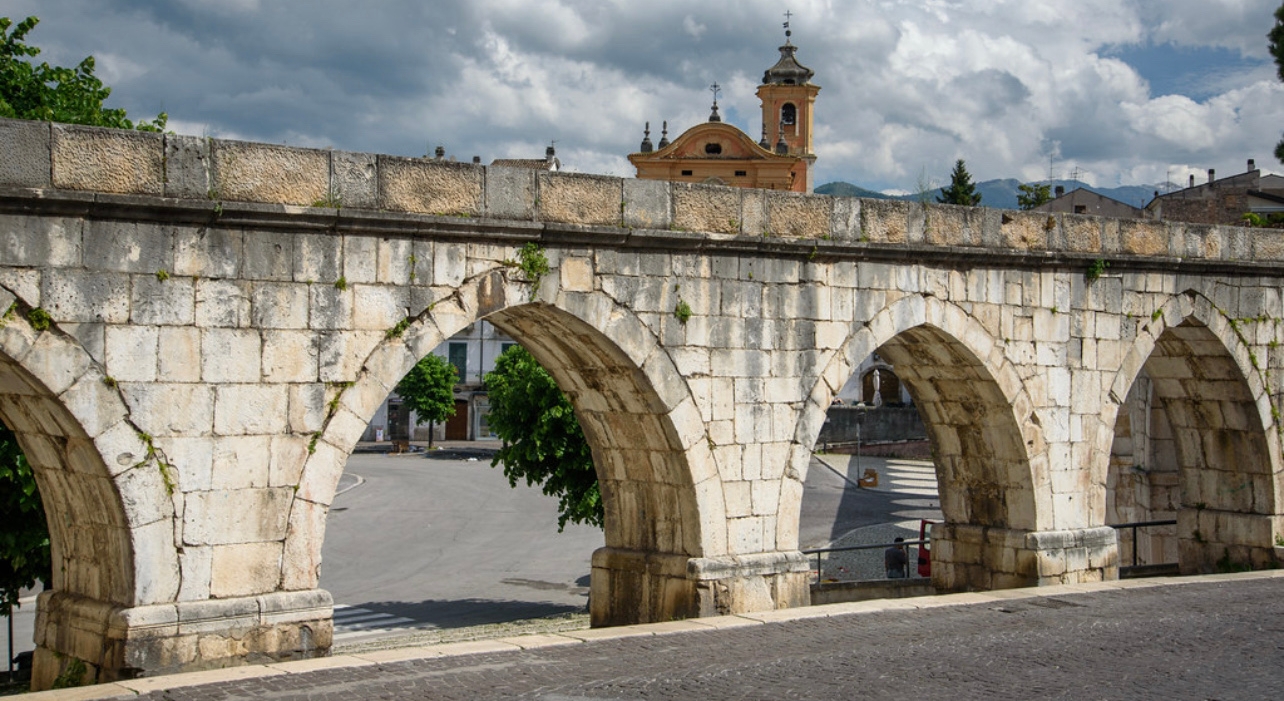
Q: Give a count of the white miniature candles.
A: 0